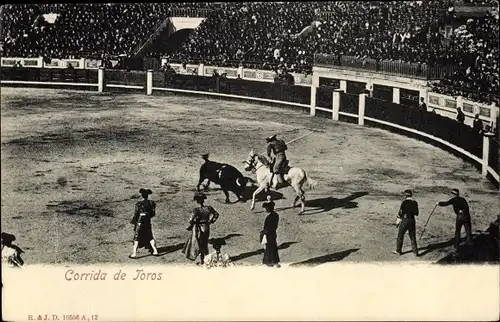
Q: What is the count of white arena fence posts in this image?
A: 6